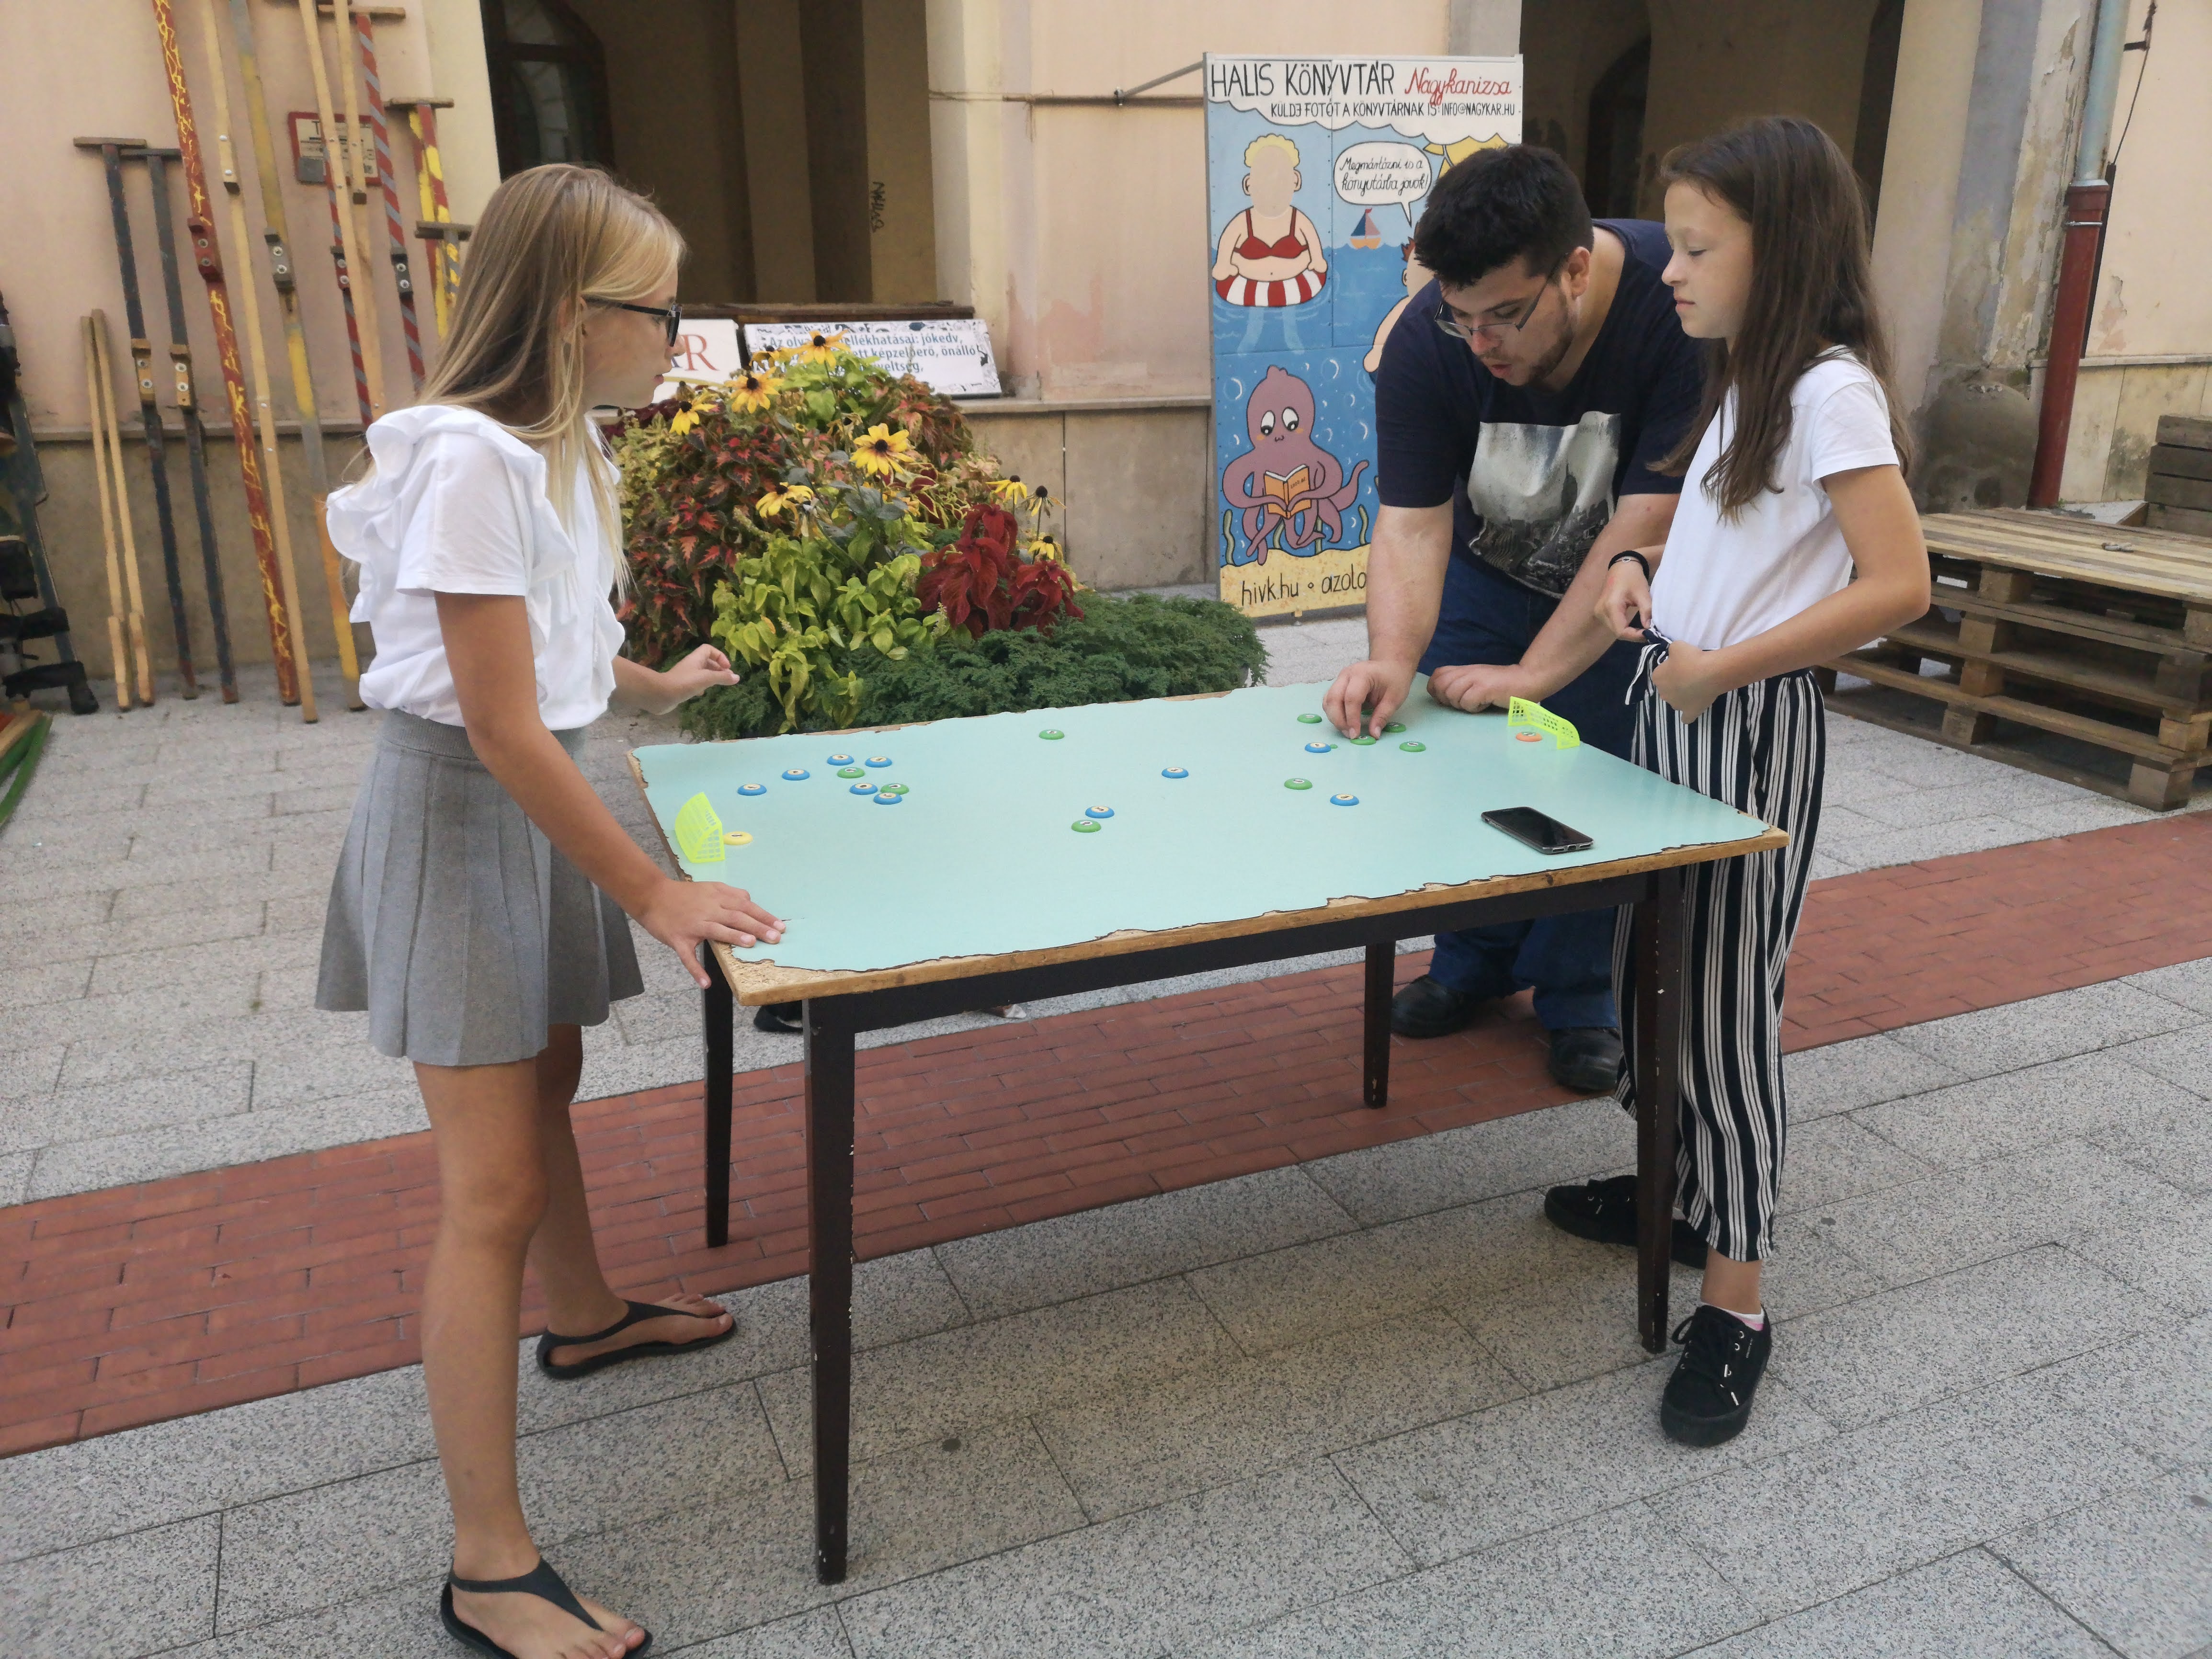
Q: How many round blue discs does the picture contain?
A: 10